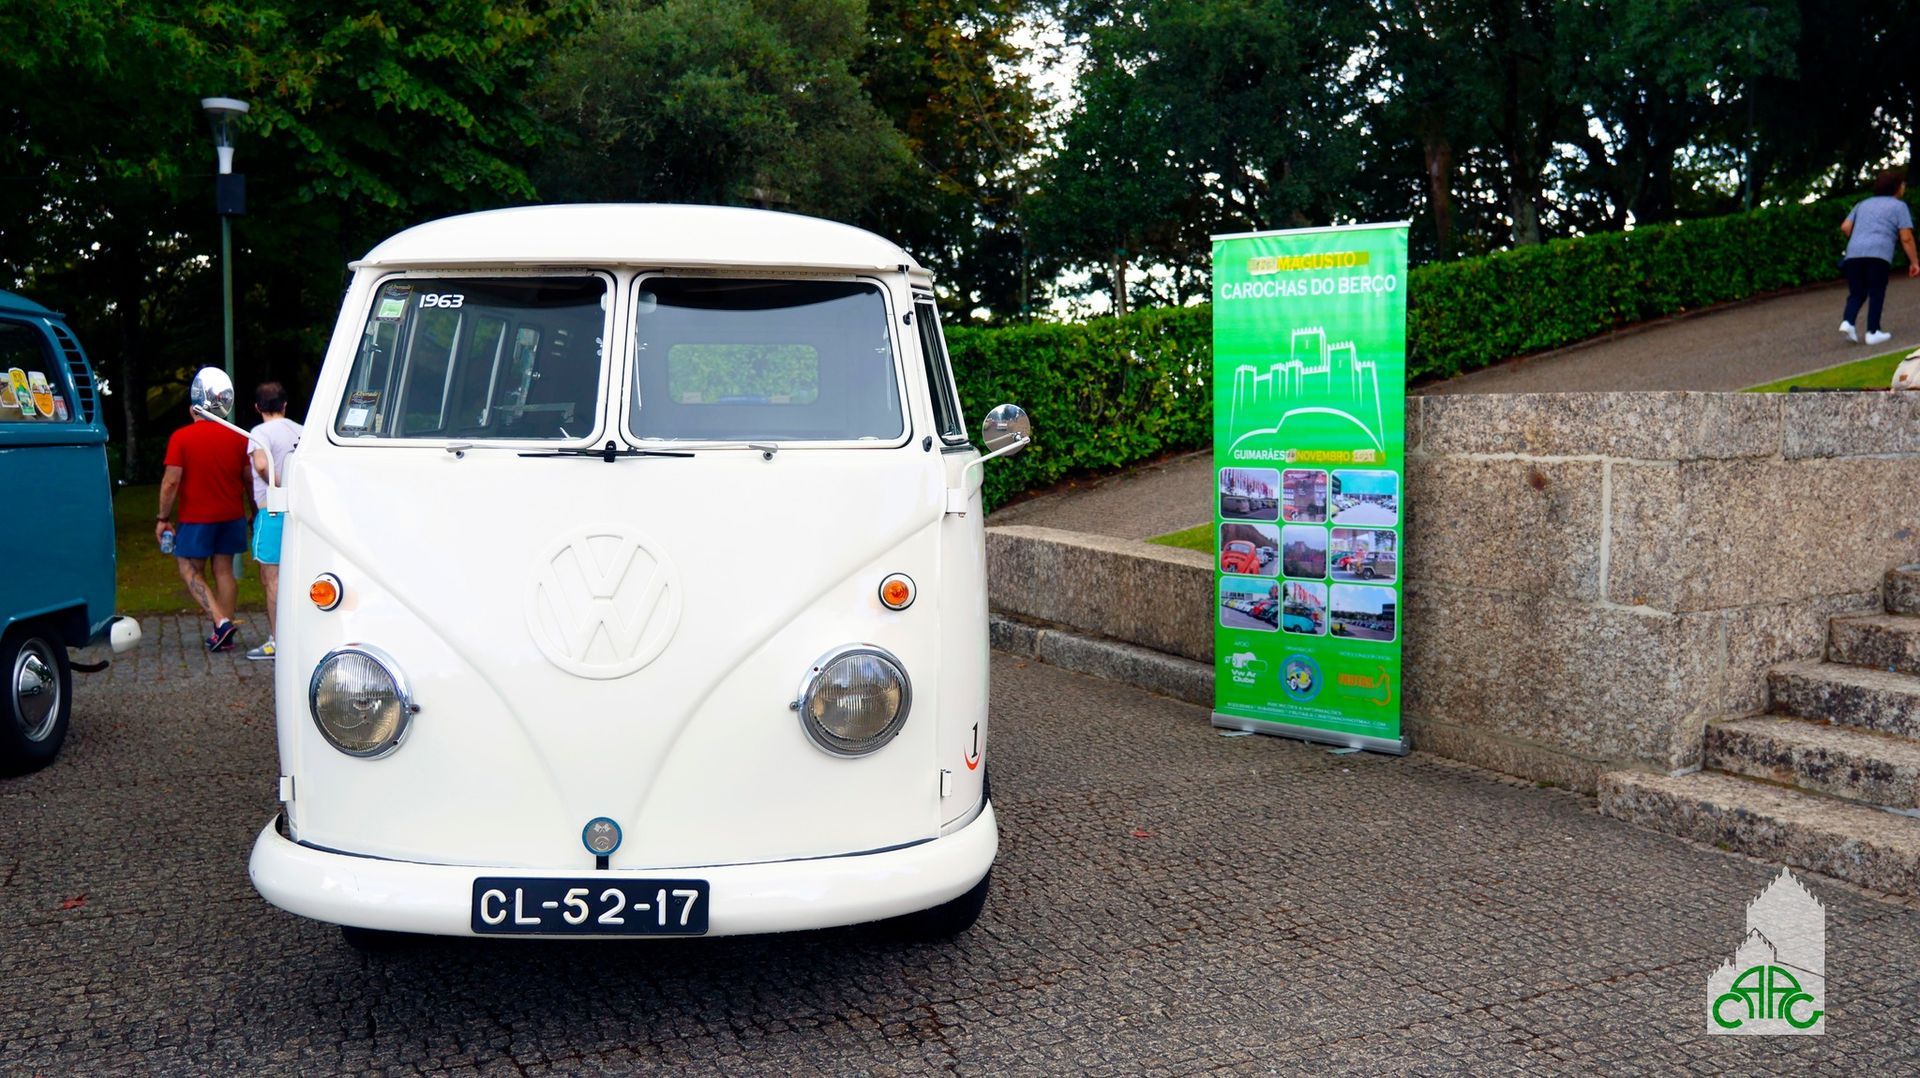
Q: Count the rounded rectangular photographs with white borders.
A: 9